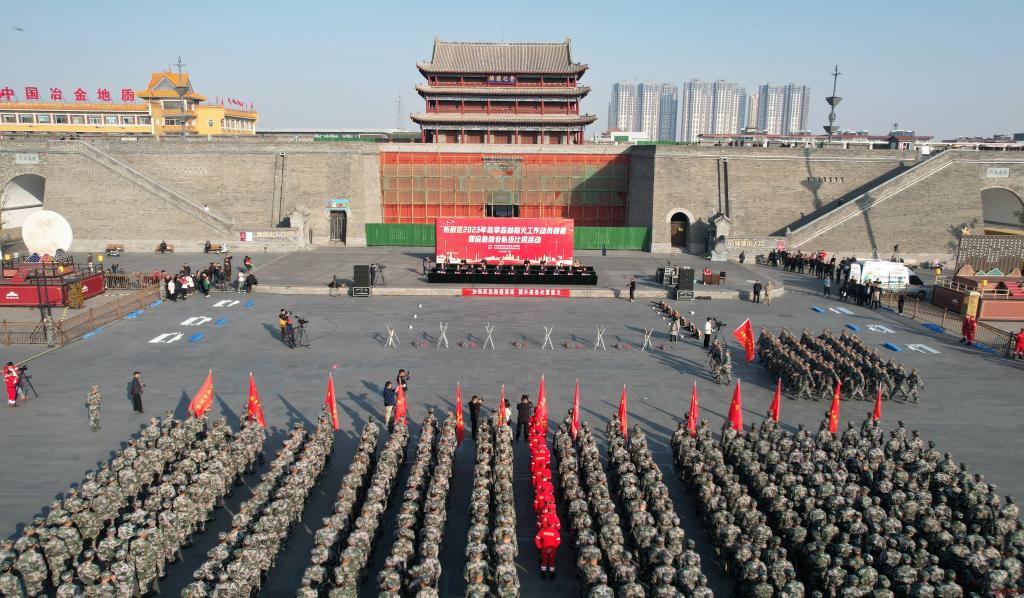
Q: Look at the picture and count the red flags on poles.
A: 15